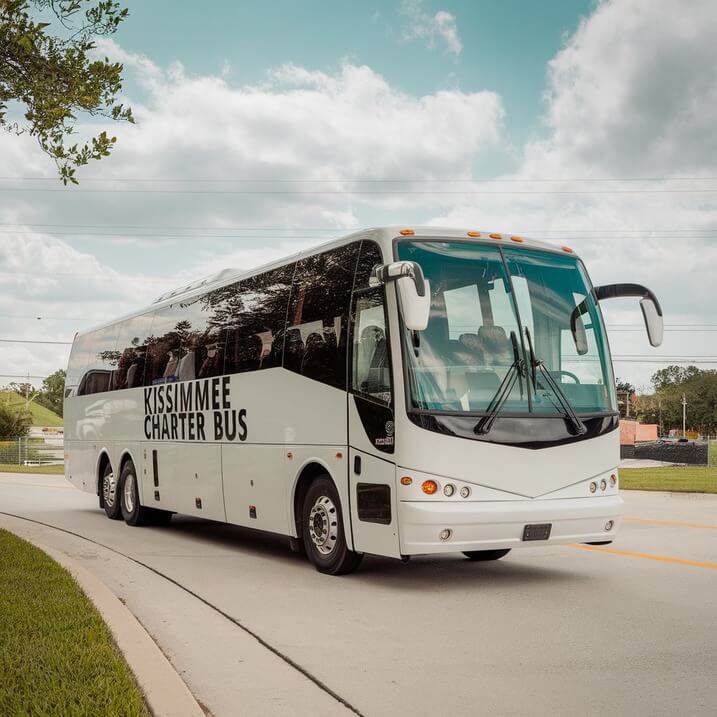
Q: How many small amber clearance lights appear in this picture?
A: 5